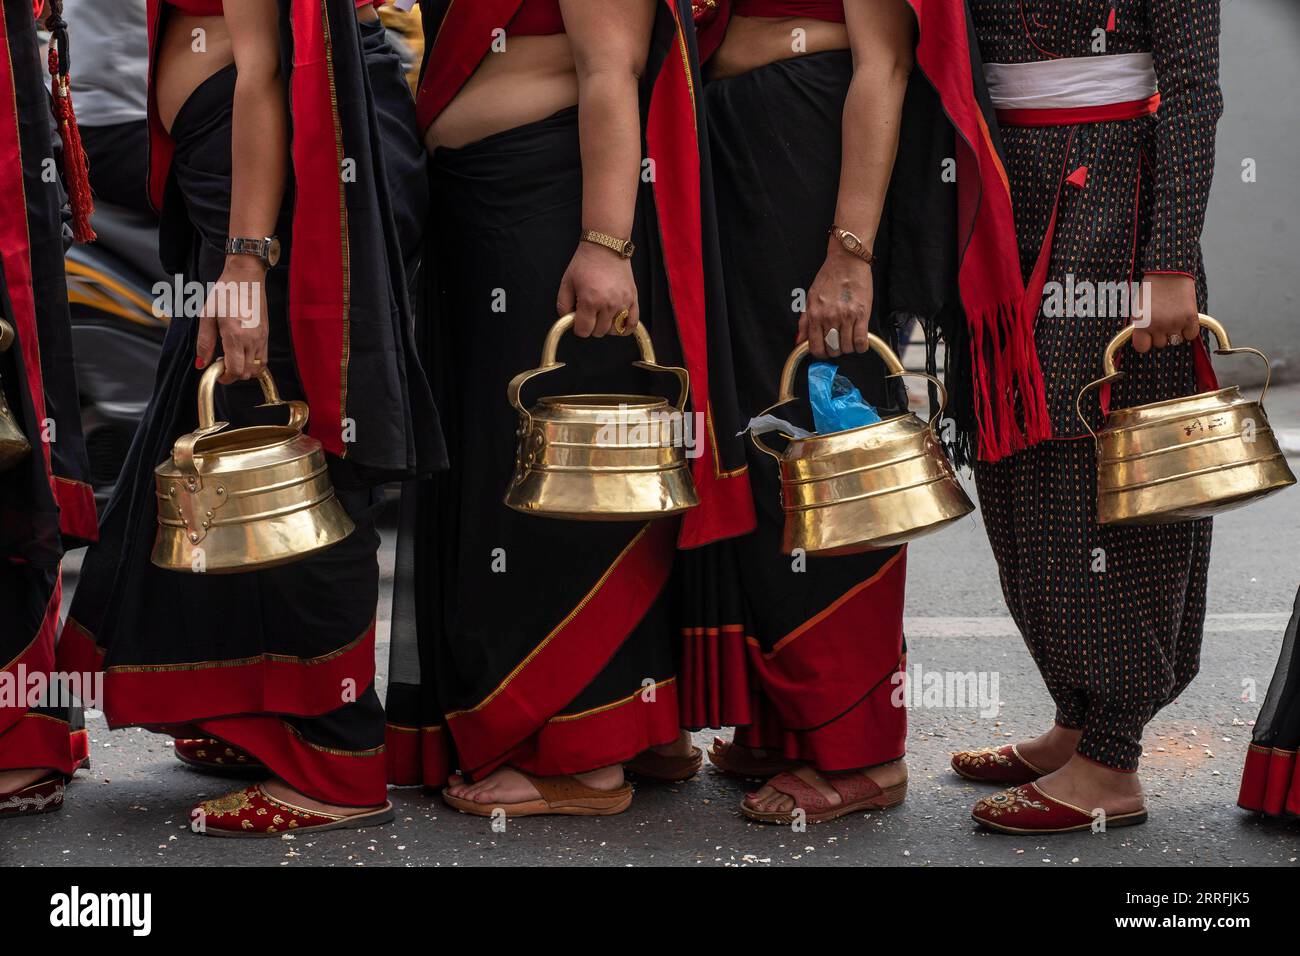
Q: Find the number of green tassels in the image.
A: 0